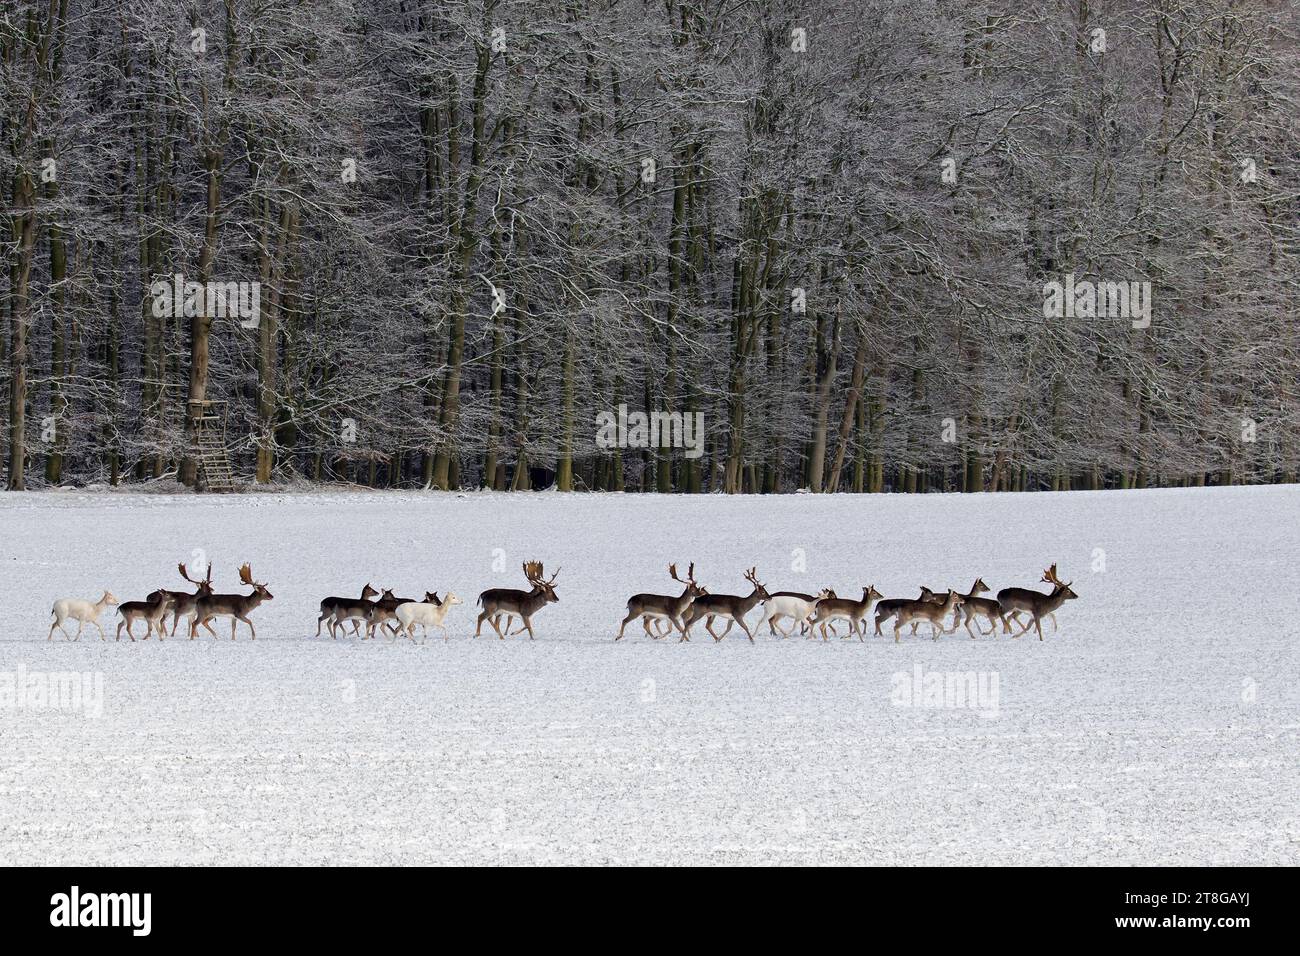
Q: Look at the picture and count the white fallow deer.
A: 3